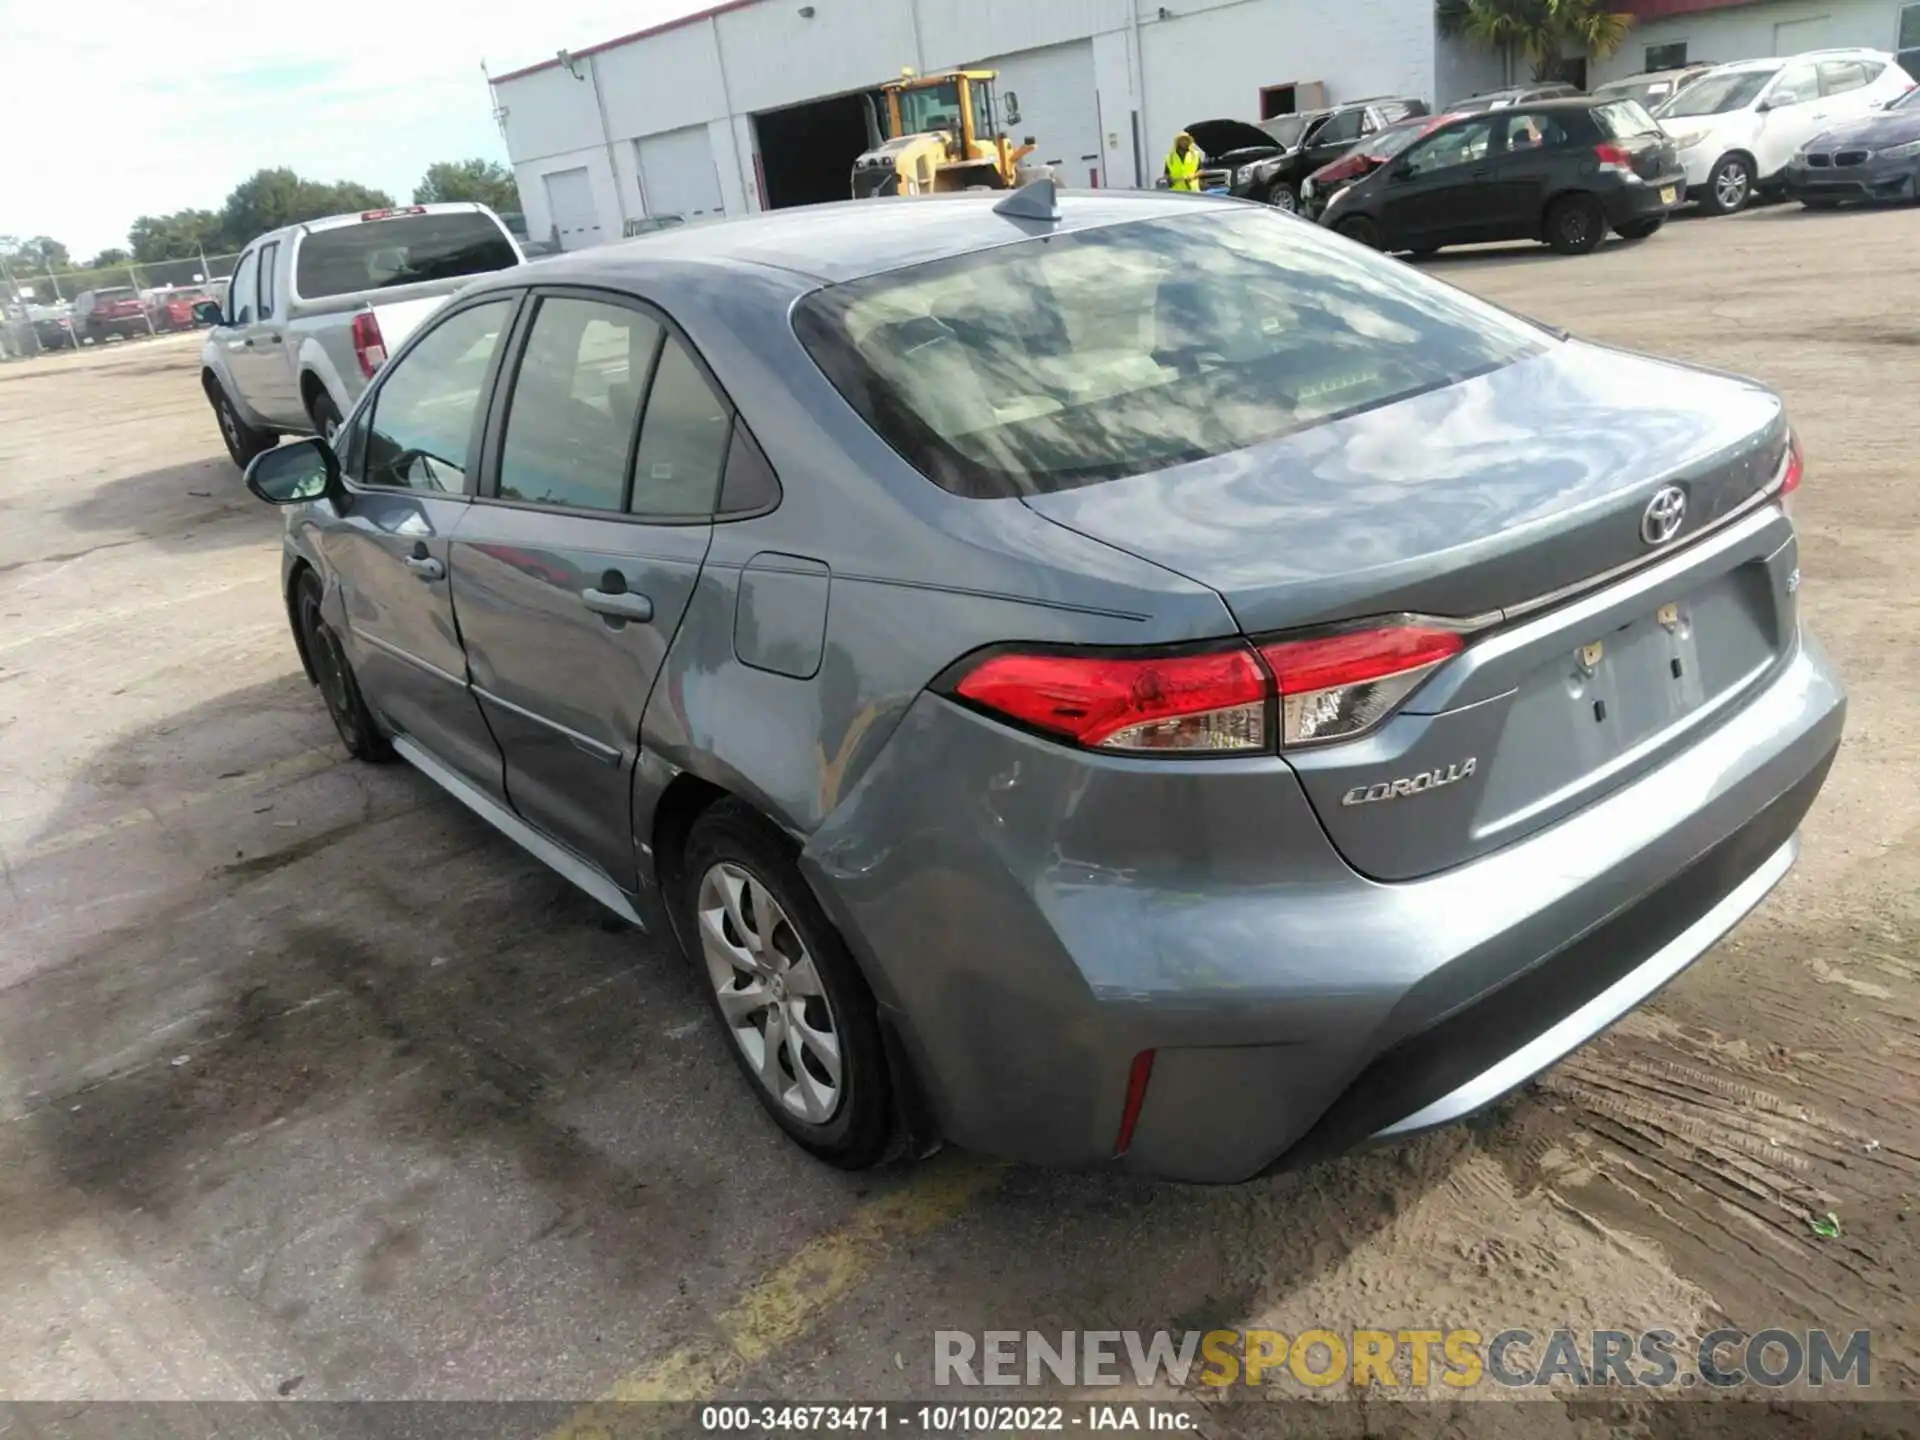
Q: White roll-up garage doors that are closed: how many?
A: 3